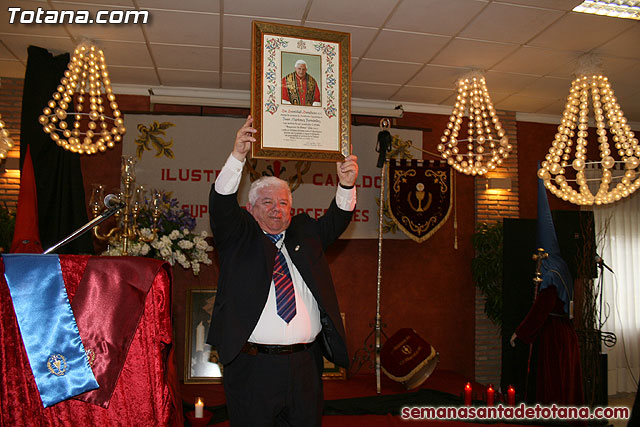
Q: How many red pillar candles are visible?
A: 3